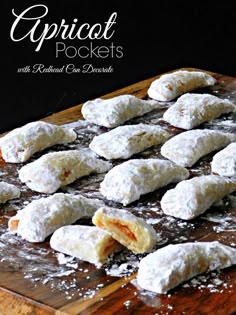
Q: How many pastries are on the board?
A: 14